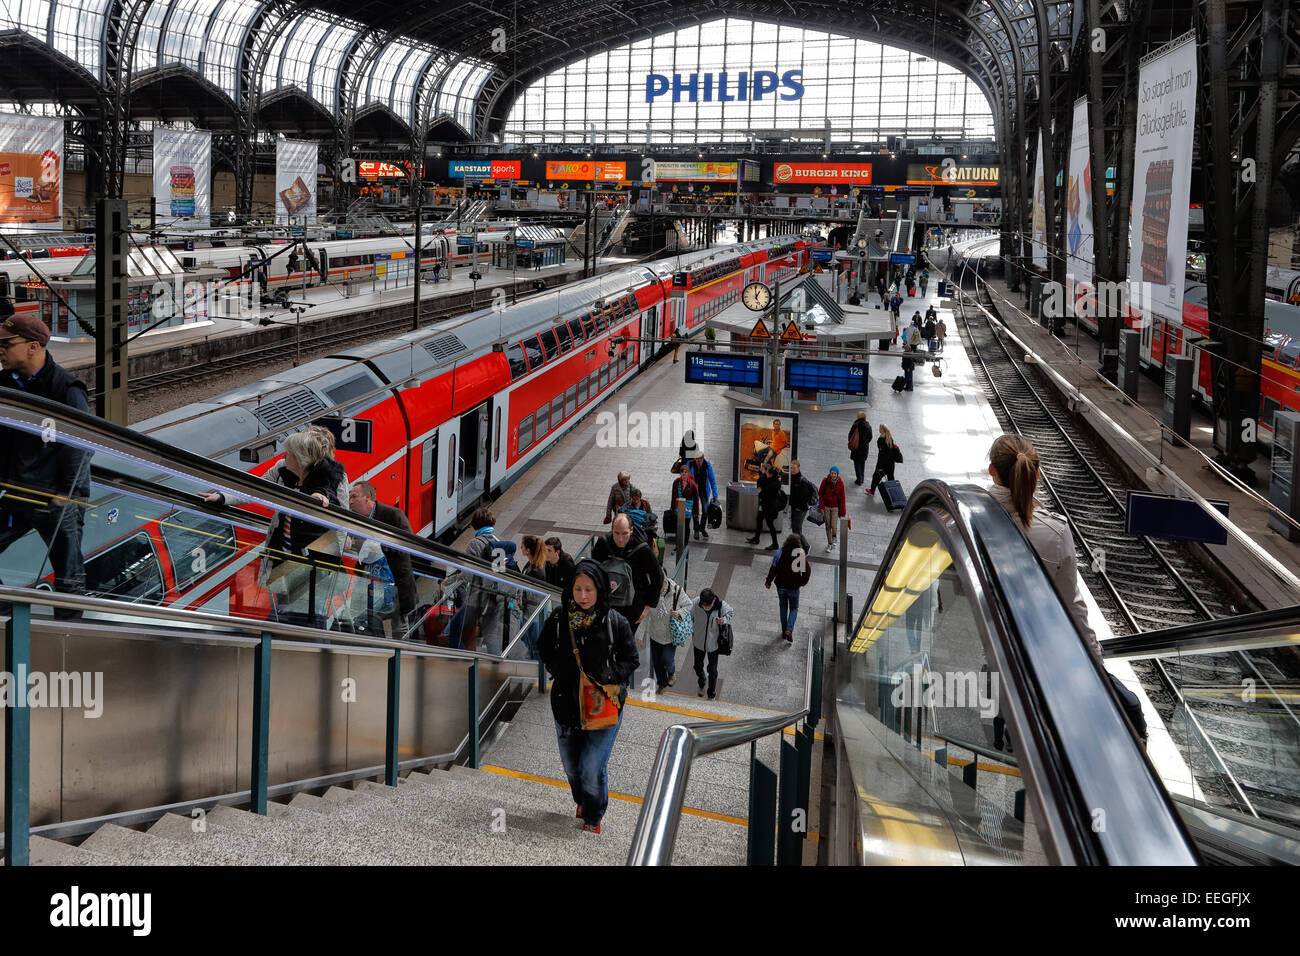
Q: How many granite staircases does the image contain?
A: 1